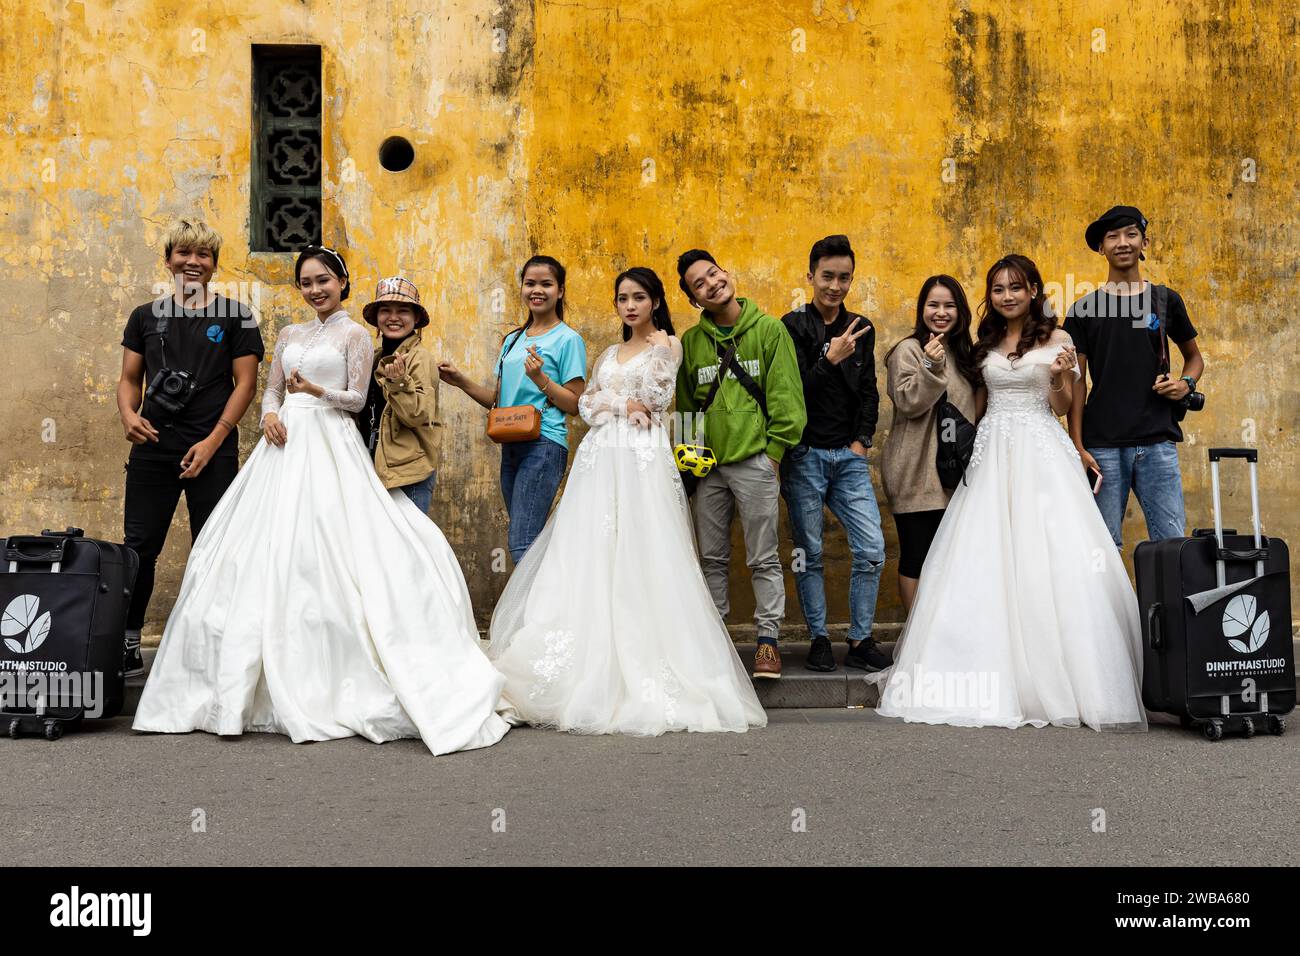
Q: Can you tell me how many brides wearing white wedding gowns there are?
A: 3